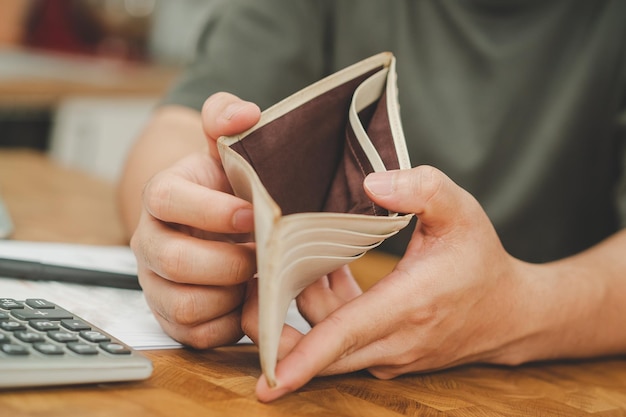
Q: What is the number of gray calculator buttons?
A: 15